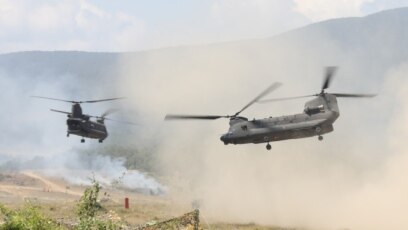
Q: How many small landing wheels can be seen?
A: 5